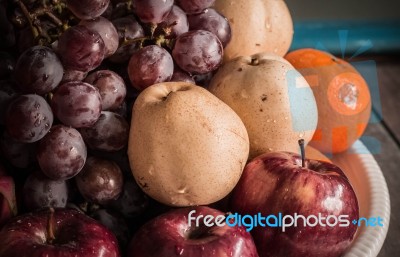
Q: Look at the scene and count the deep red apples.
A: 3